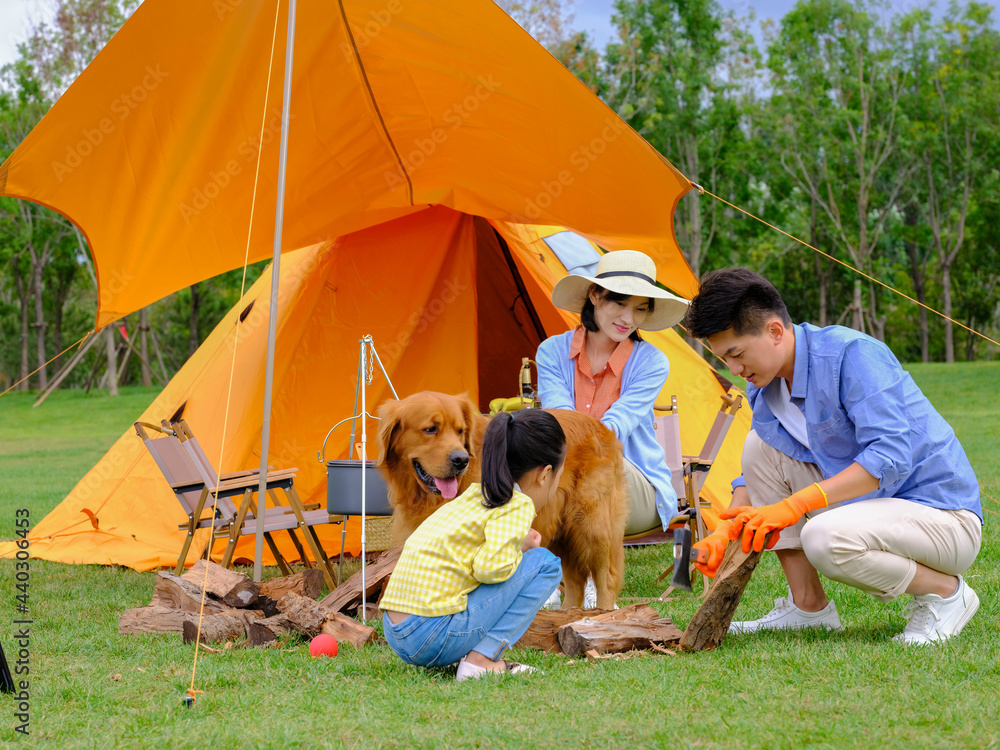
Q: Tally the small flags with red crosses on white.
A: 0